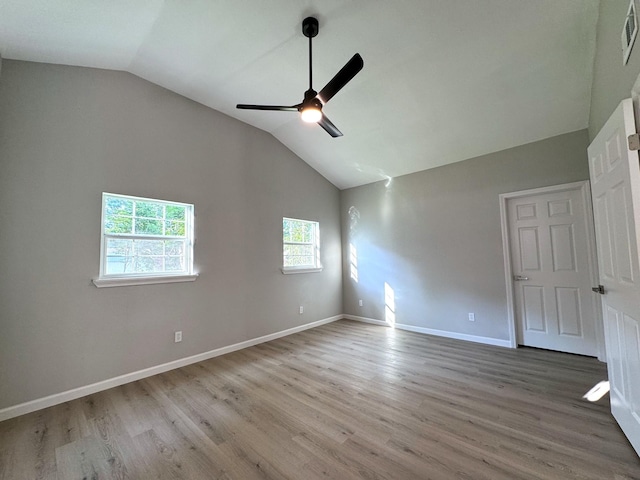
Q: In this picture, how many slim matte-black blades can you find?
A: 3